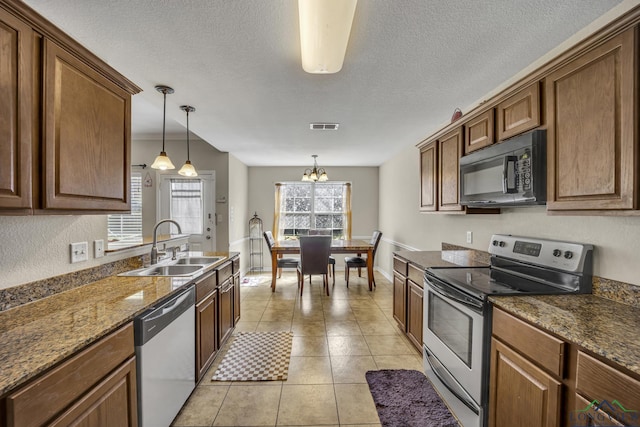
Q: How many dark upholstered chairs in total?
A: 4